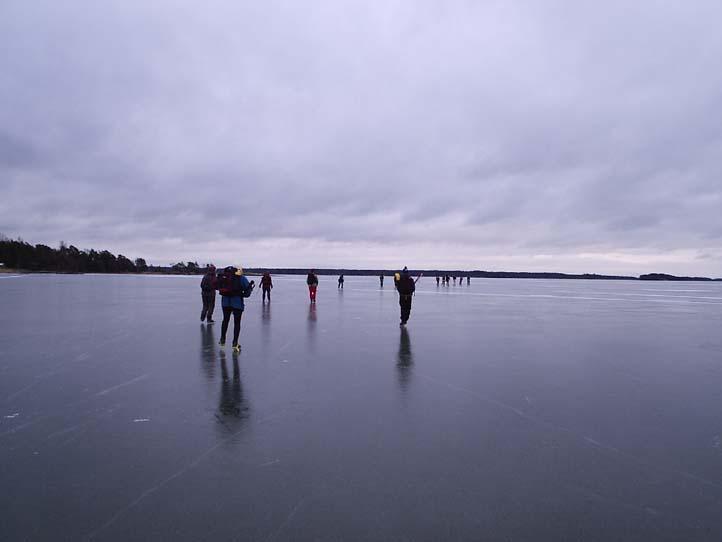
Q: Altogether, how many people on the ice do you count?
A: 13